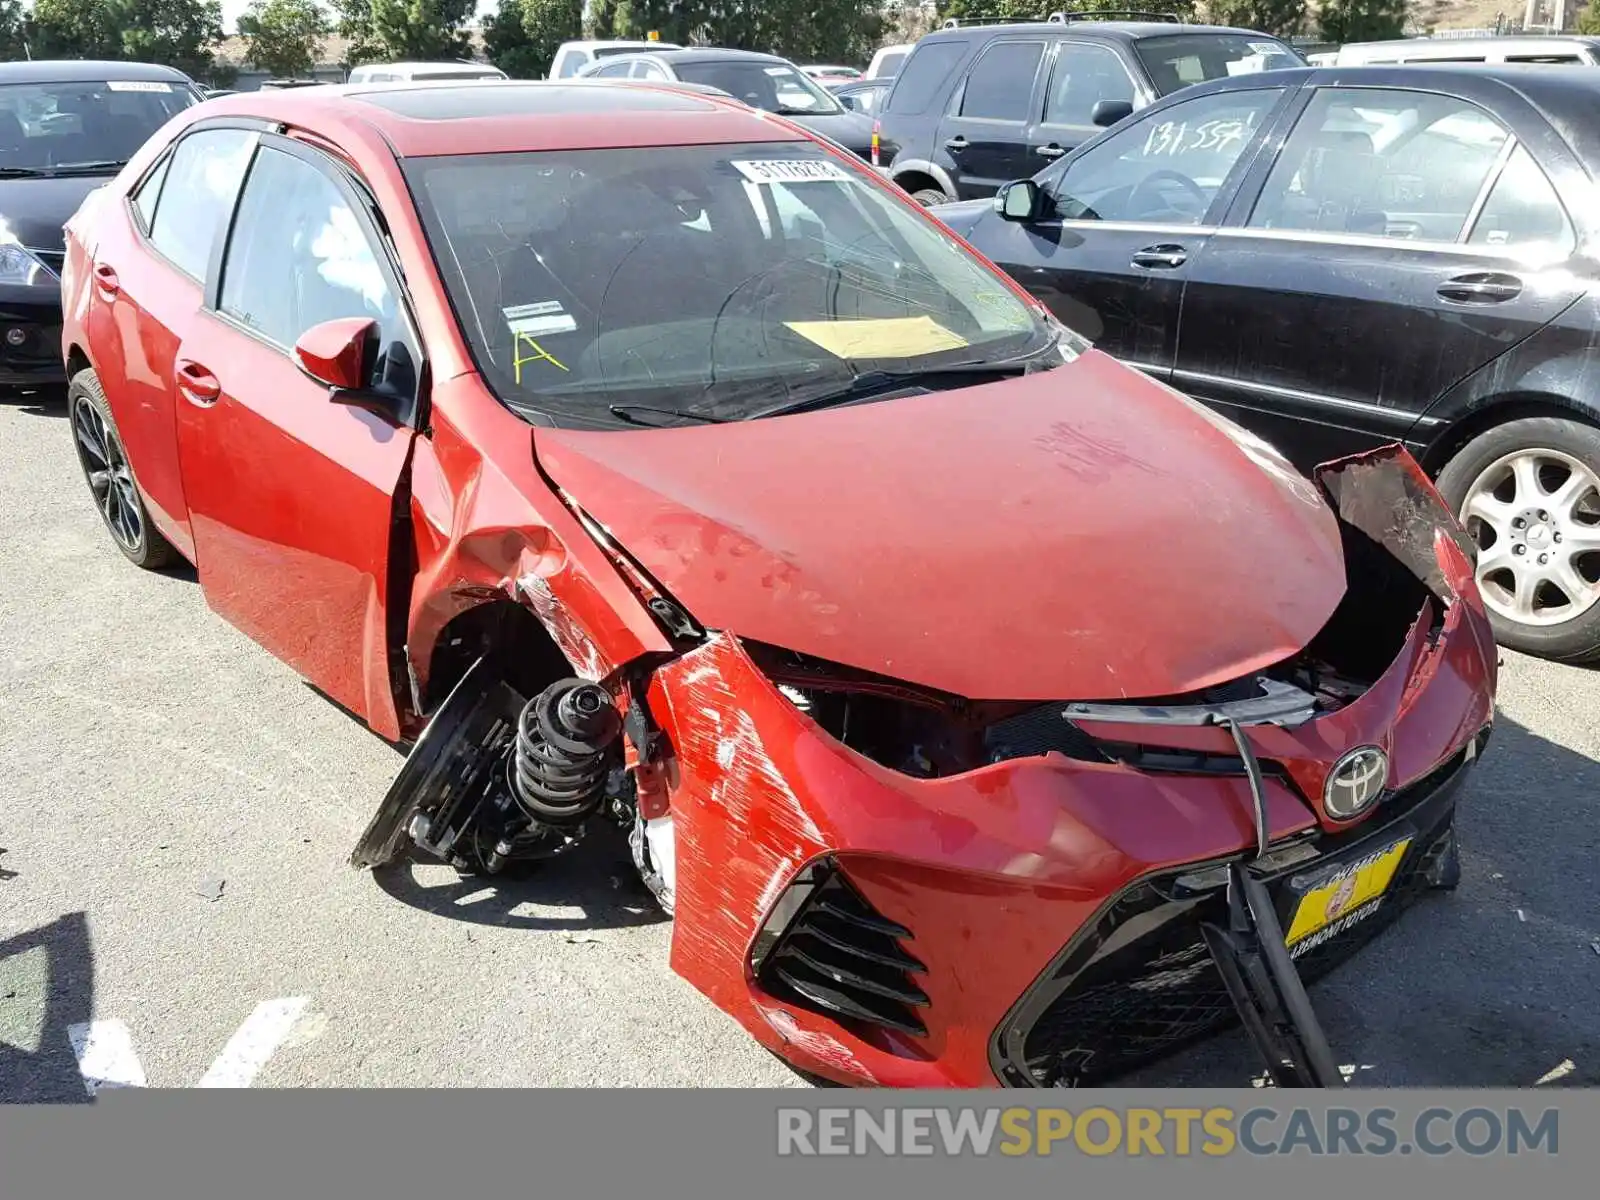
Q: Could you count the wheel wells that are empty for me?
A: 1